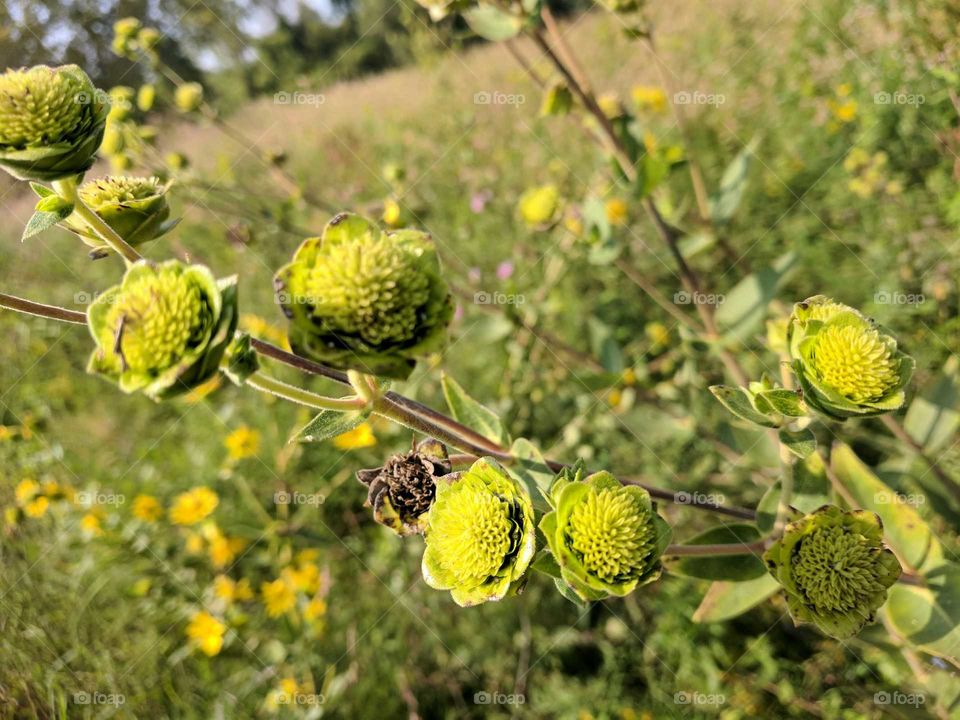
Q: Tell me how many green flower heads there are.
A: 8